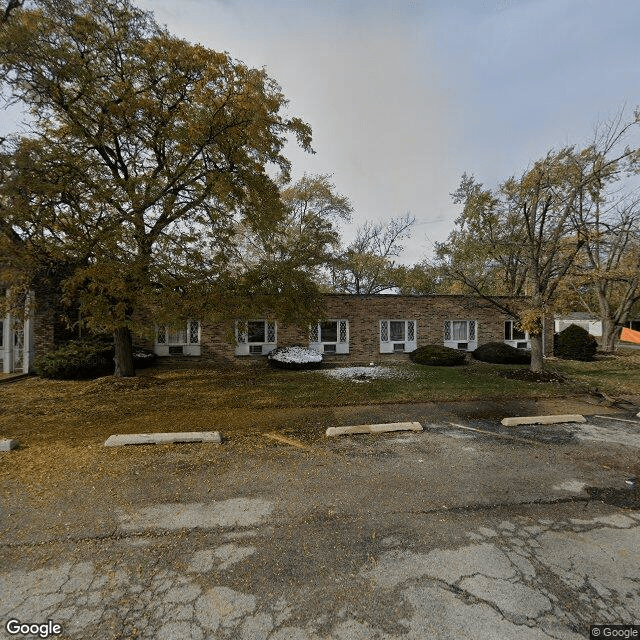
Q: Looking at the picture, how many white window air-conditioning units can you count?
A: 6